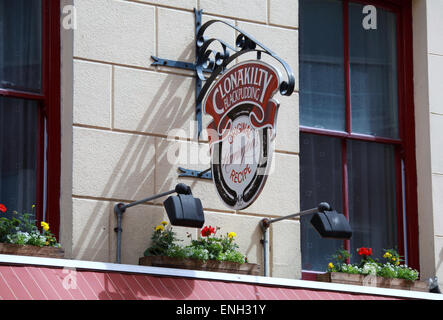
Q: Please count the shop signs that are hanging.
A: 1